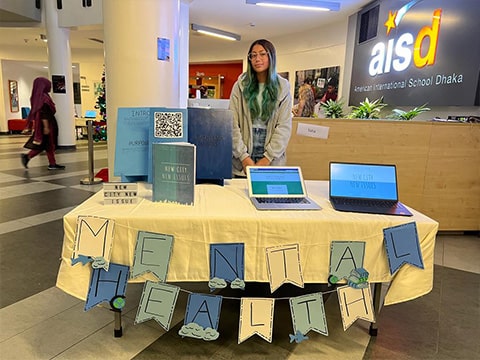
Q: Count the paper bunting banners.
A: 12